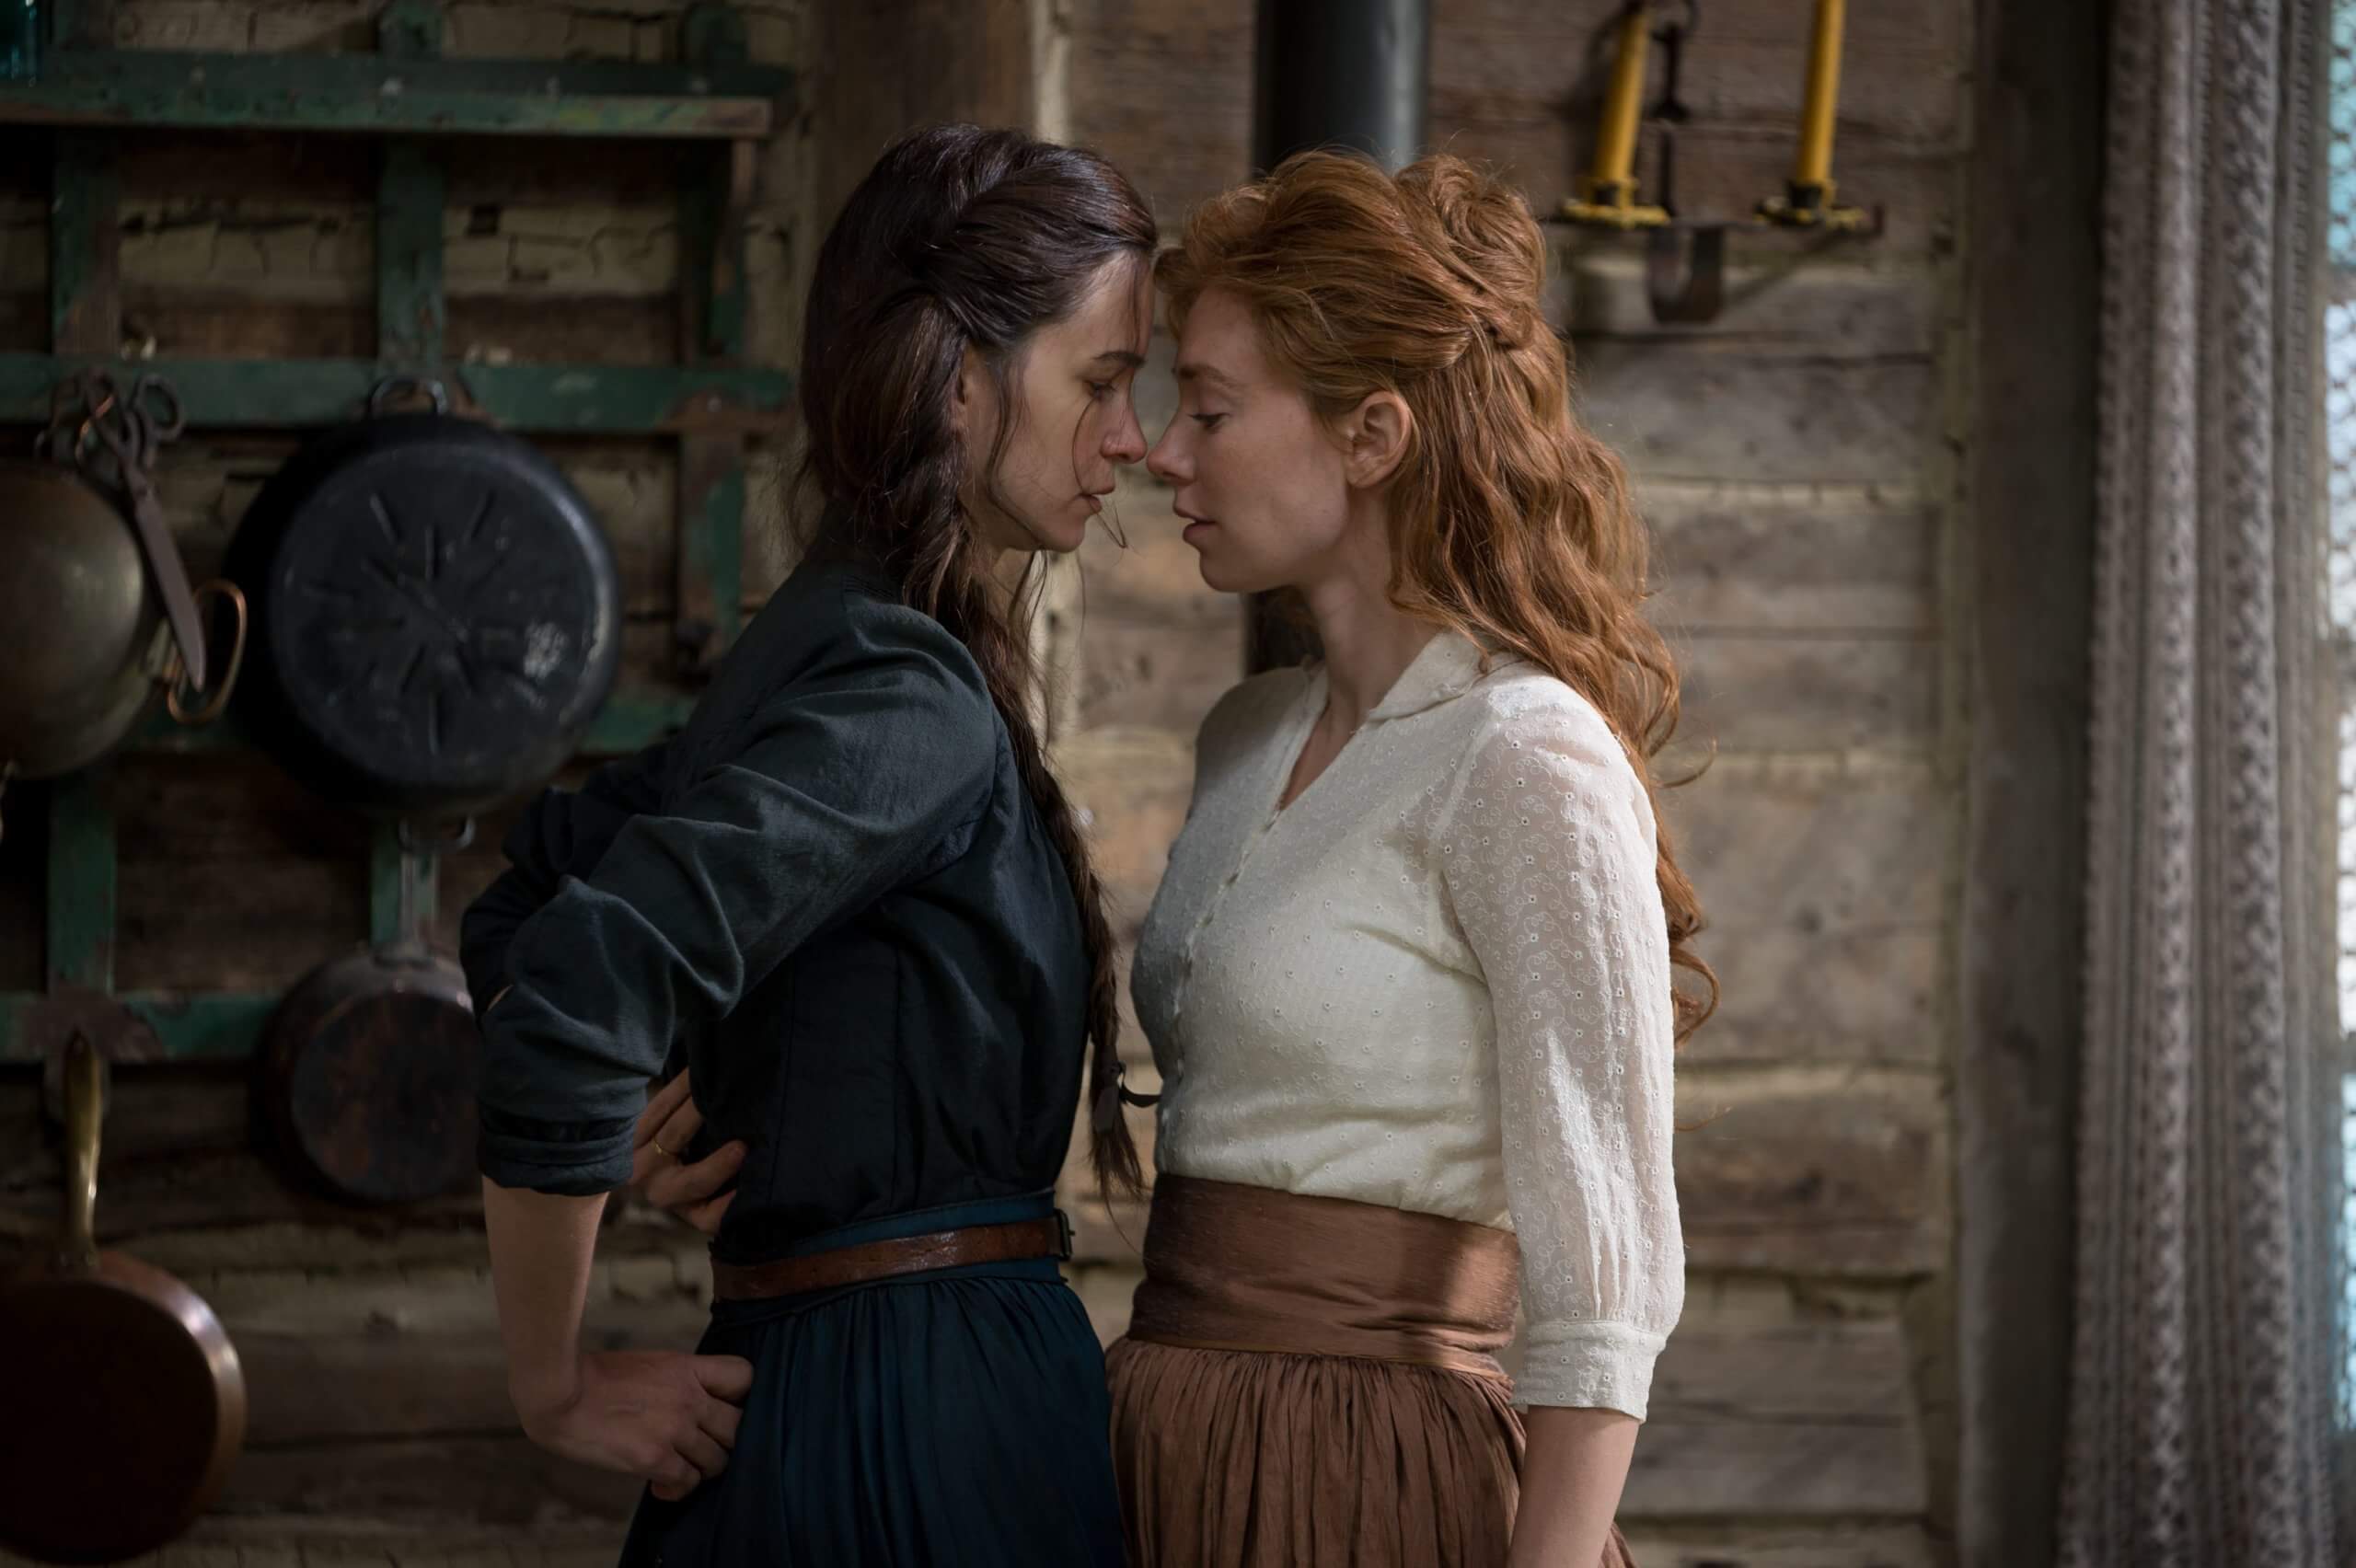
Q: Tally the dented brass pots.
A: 1